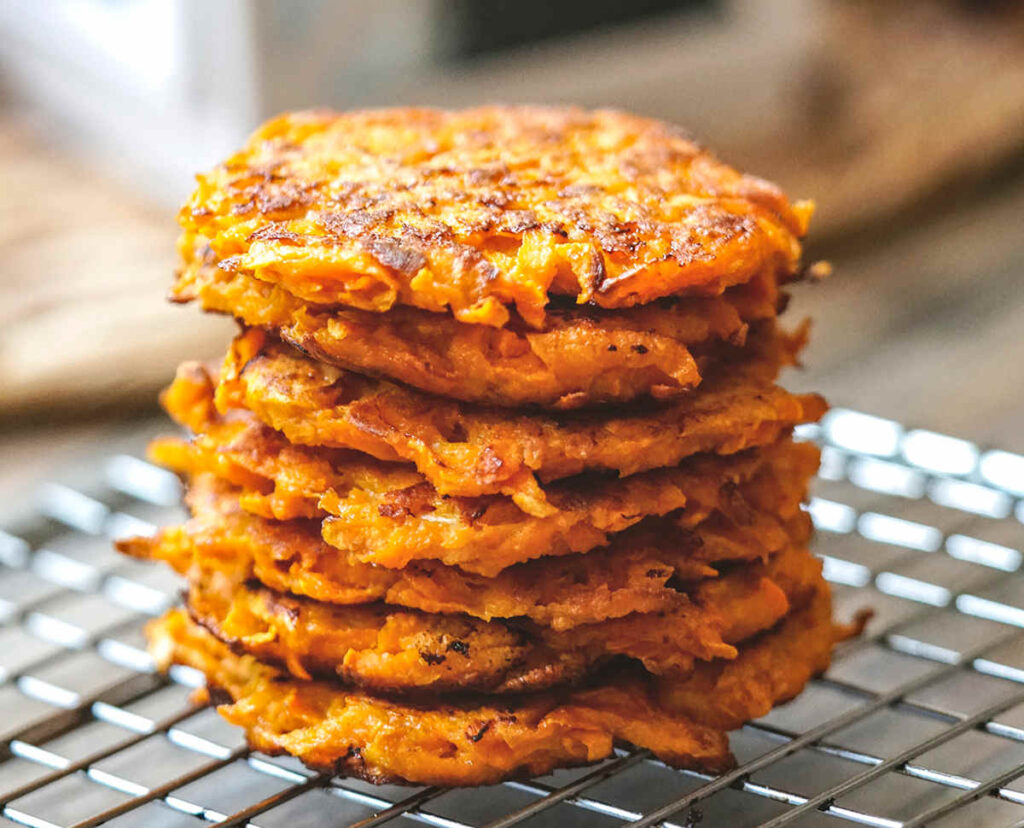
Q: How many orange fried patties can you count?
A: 7